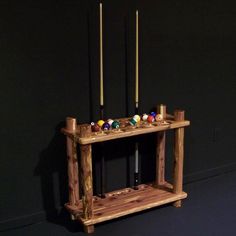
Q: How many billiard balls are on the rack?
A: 12